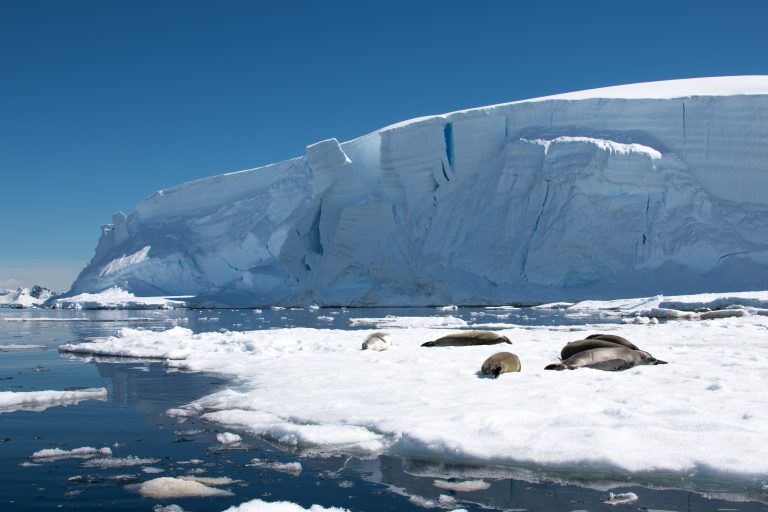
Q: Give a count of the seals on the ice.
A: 6